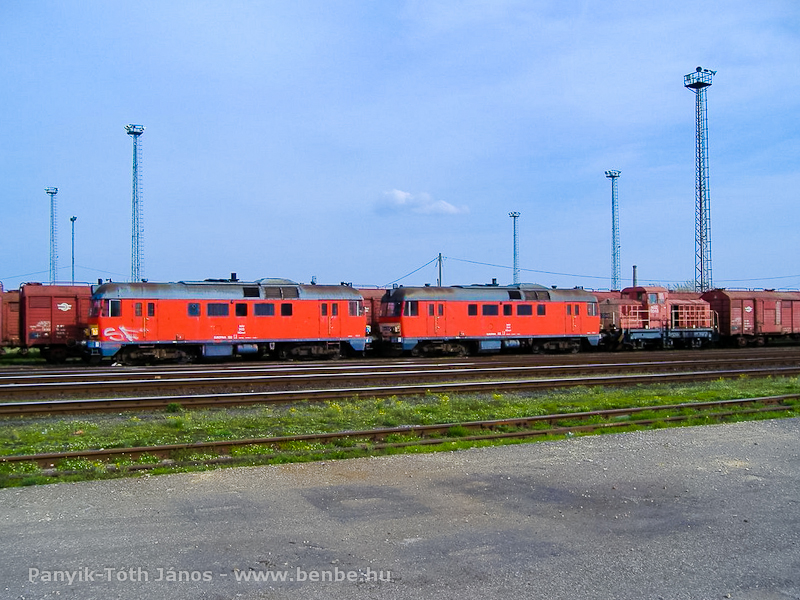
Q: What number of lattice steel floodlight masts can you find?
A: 5